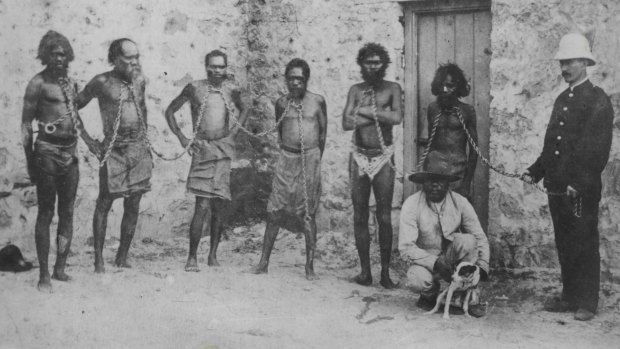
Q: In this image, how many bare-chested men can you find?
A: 6